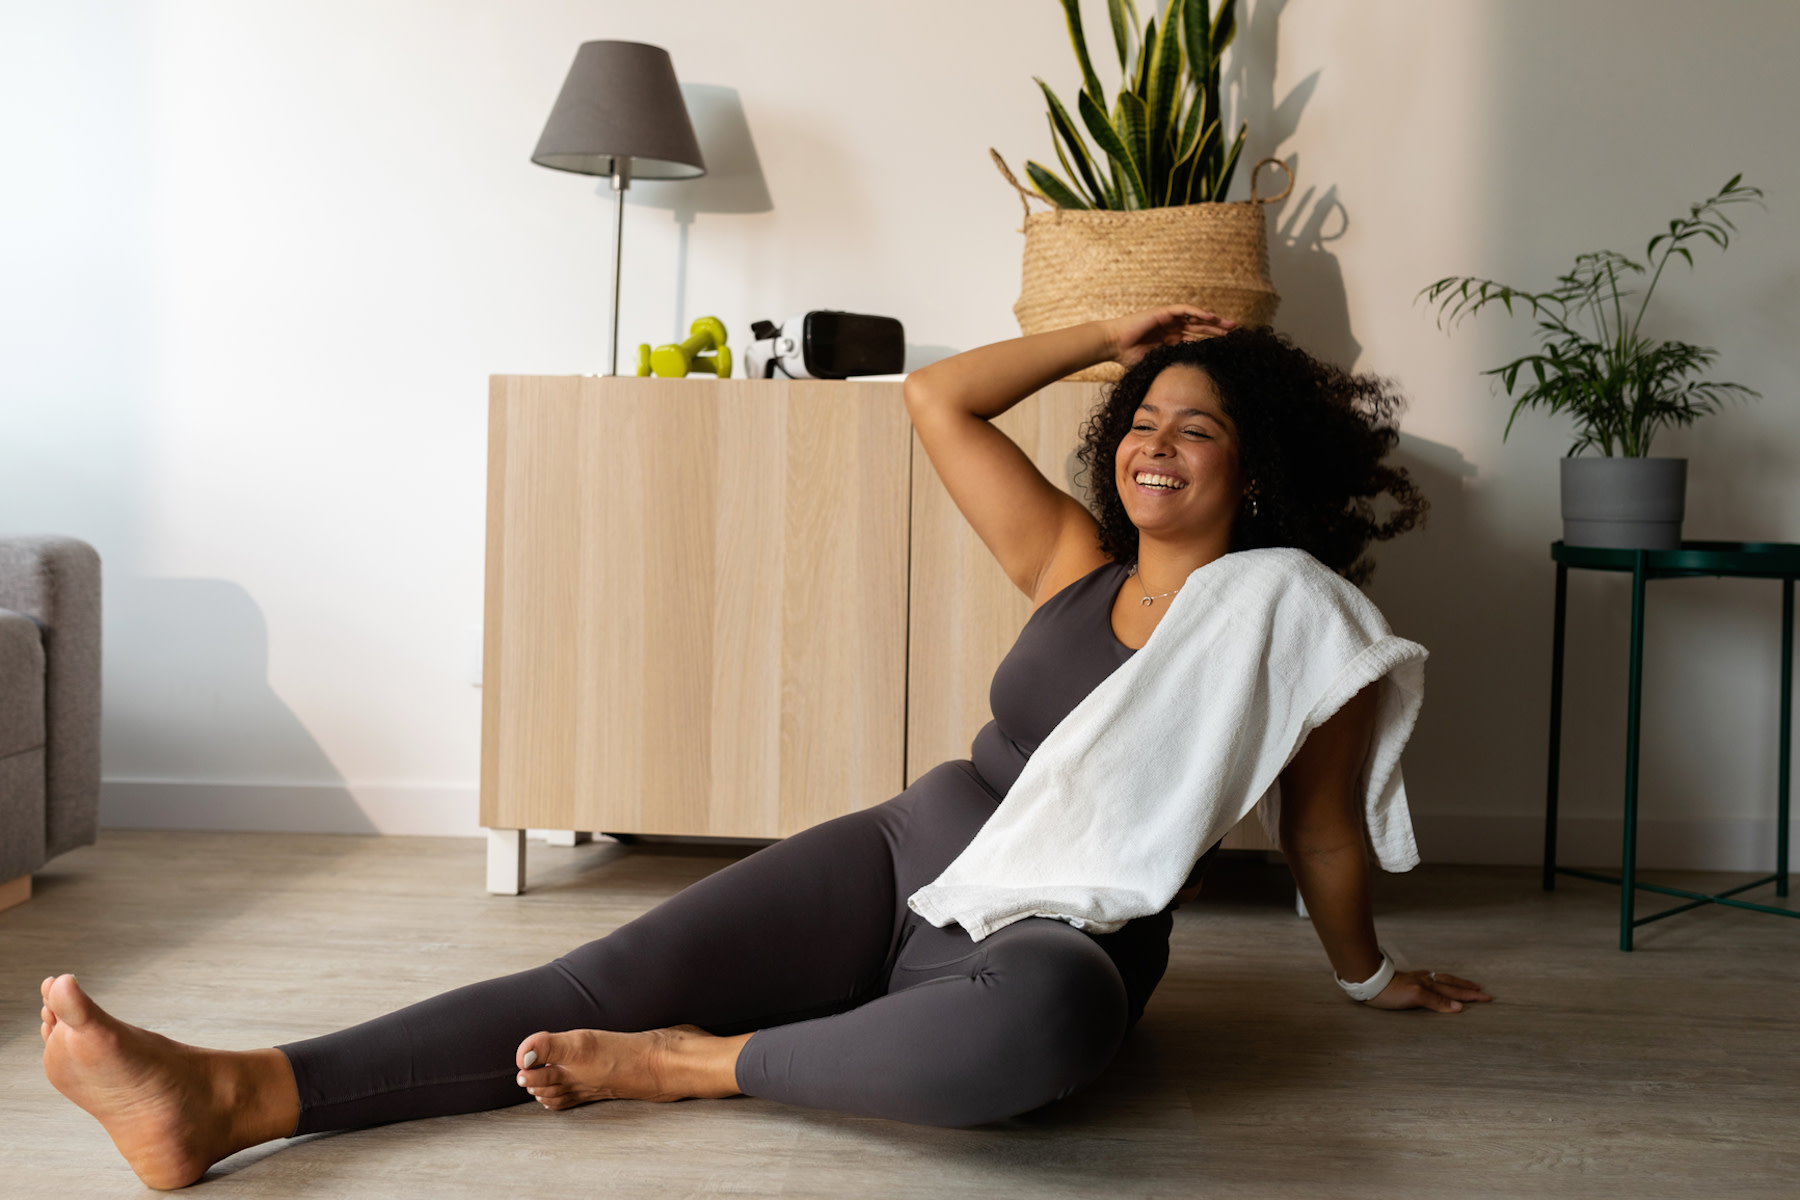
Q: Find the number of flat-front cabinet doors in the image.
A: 2